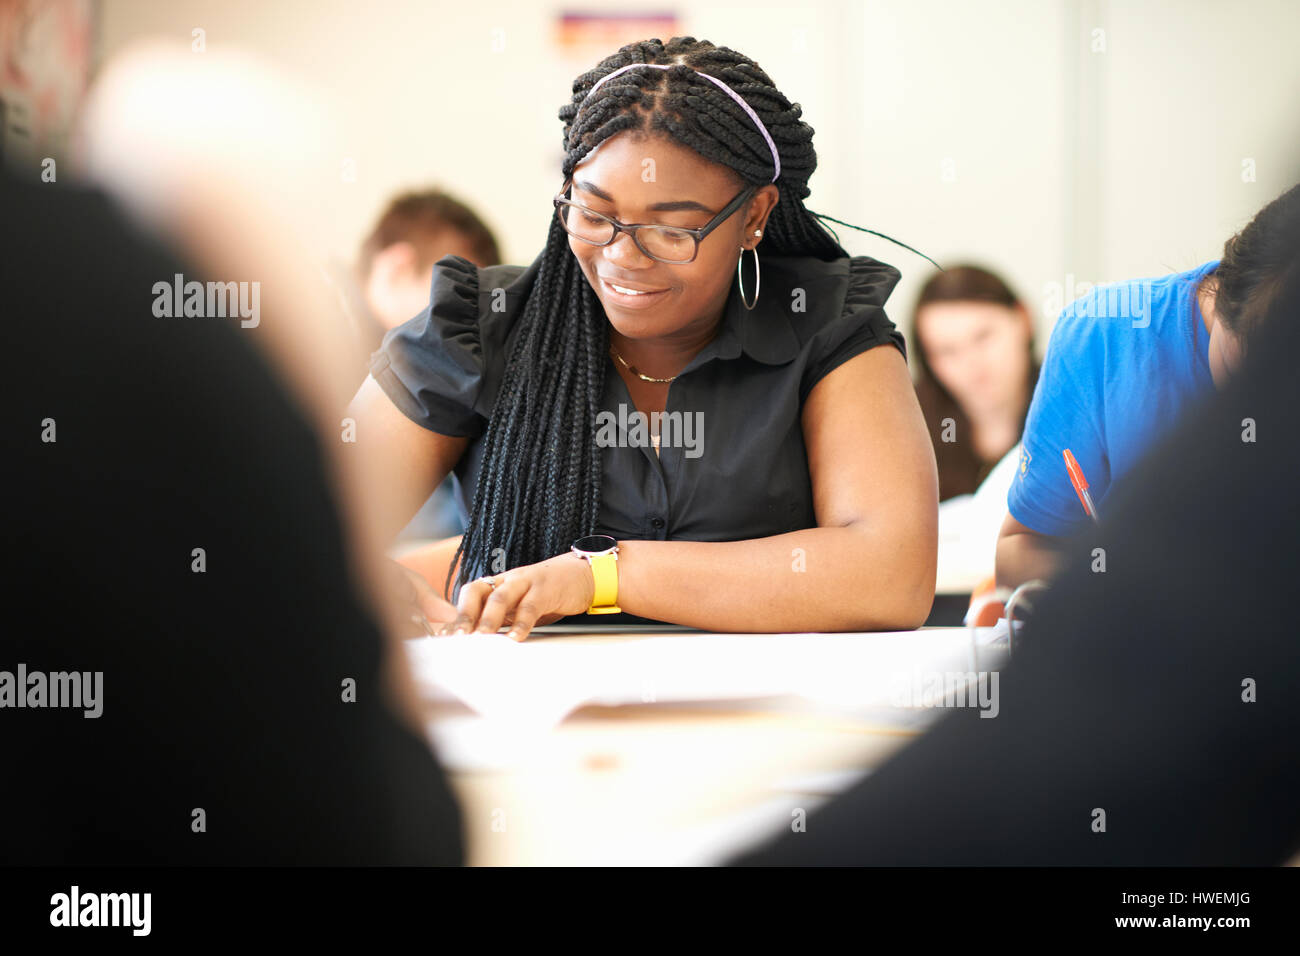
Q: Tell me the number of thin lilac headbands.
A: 1